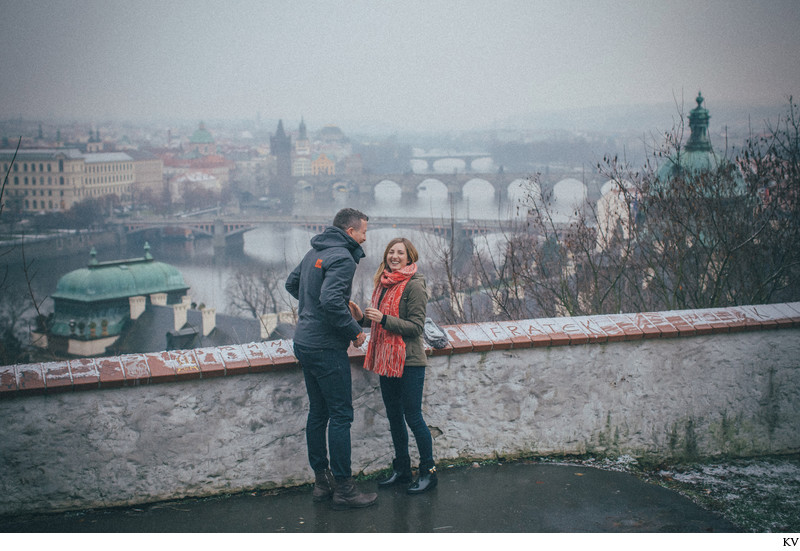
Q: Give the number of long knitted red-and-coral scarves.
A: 1